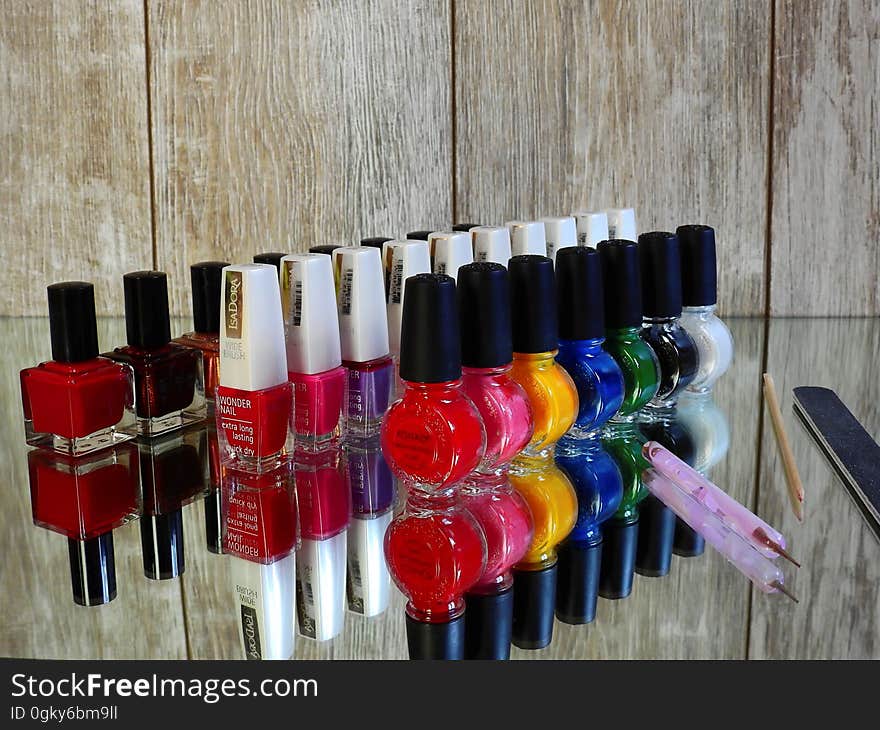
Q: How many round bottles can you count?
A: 7